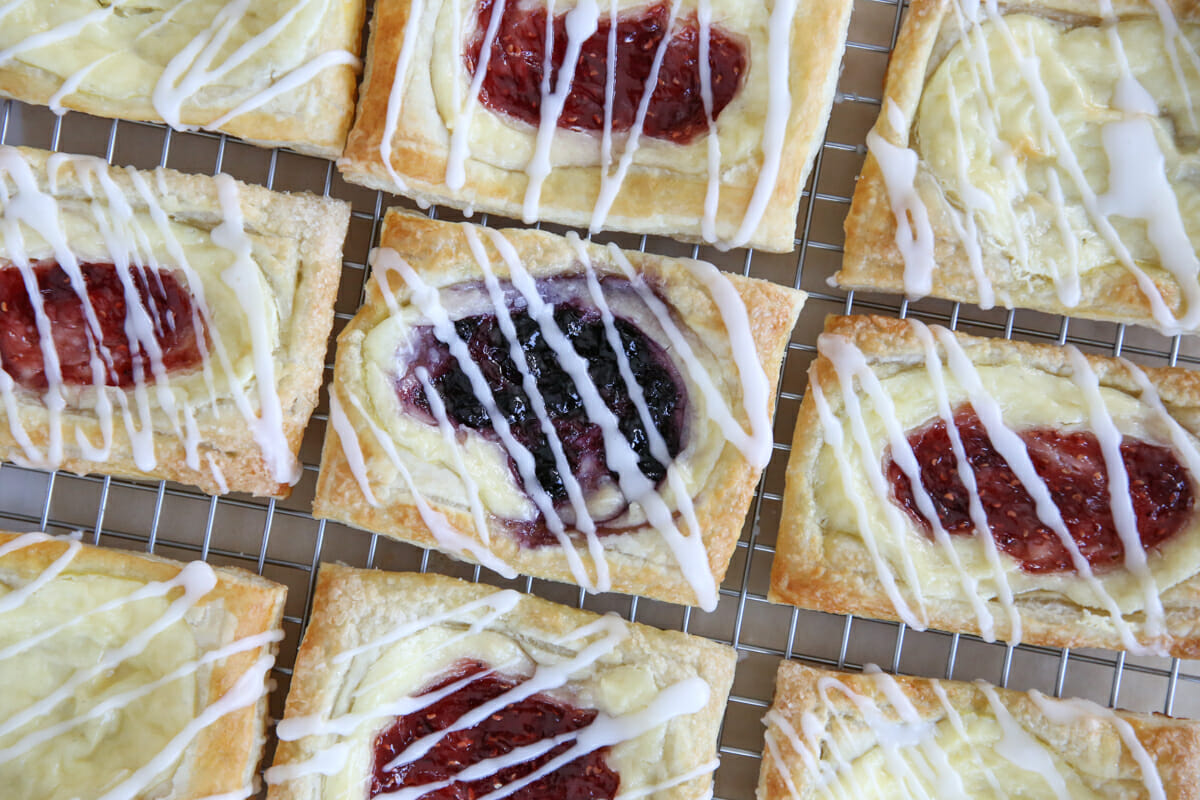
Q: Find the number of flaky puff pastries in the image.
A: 9